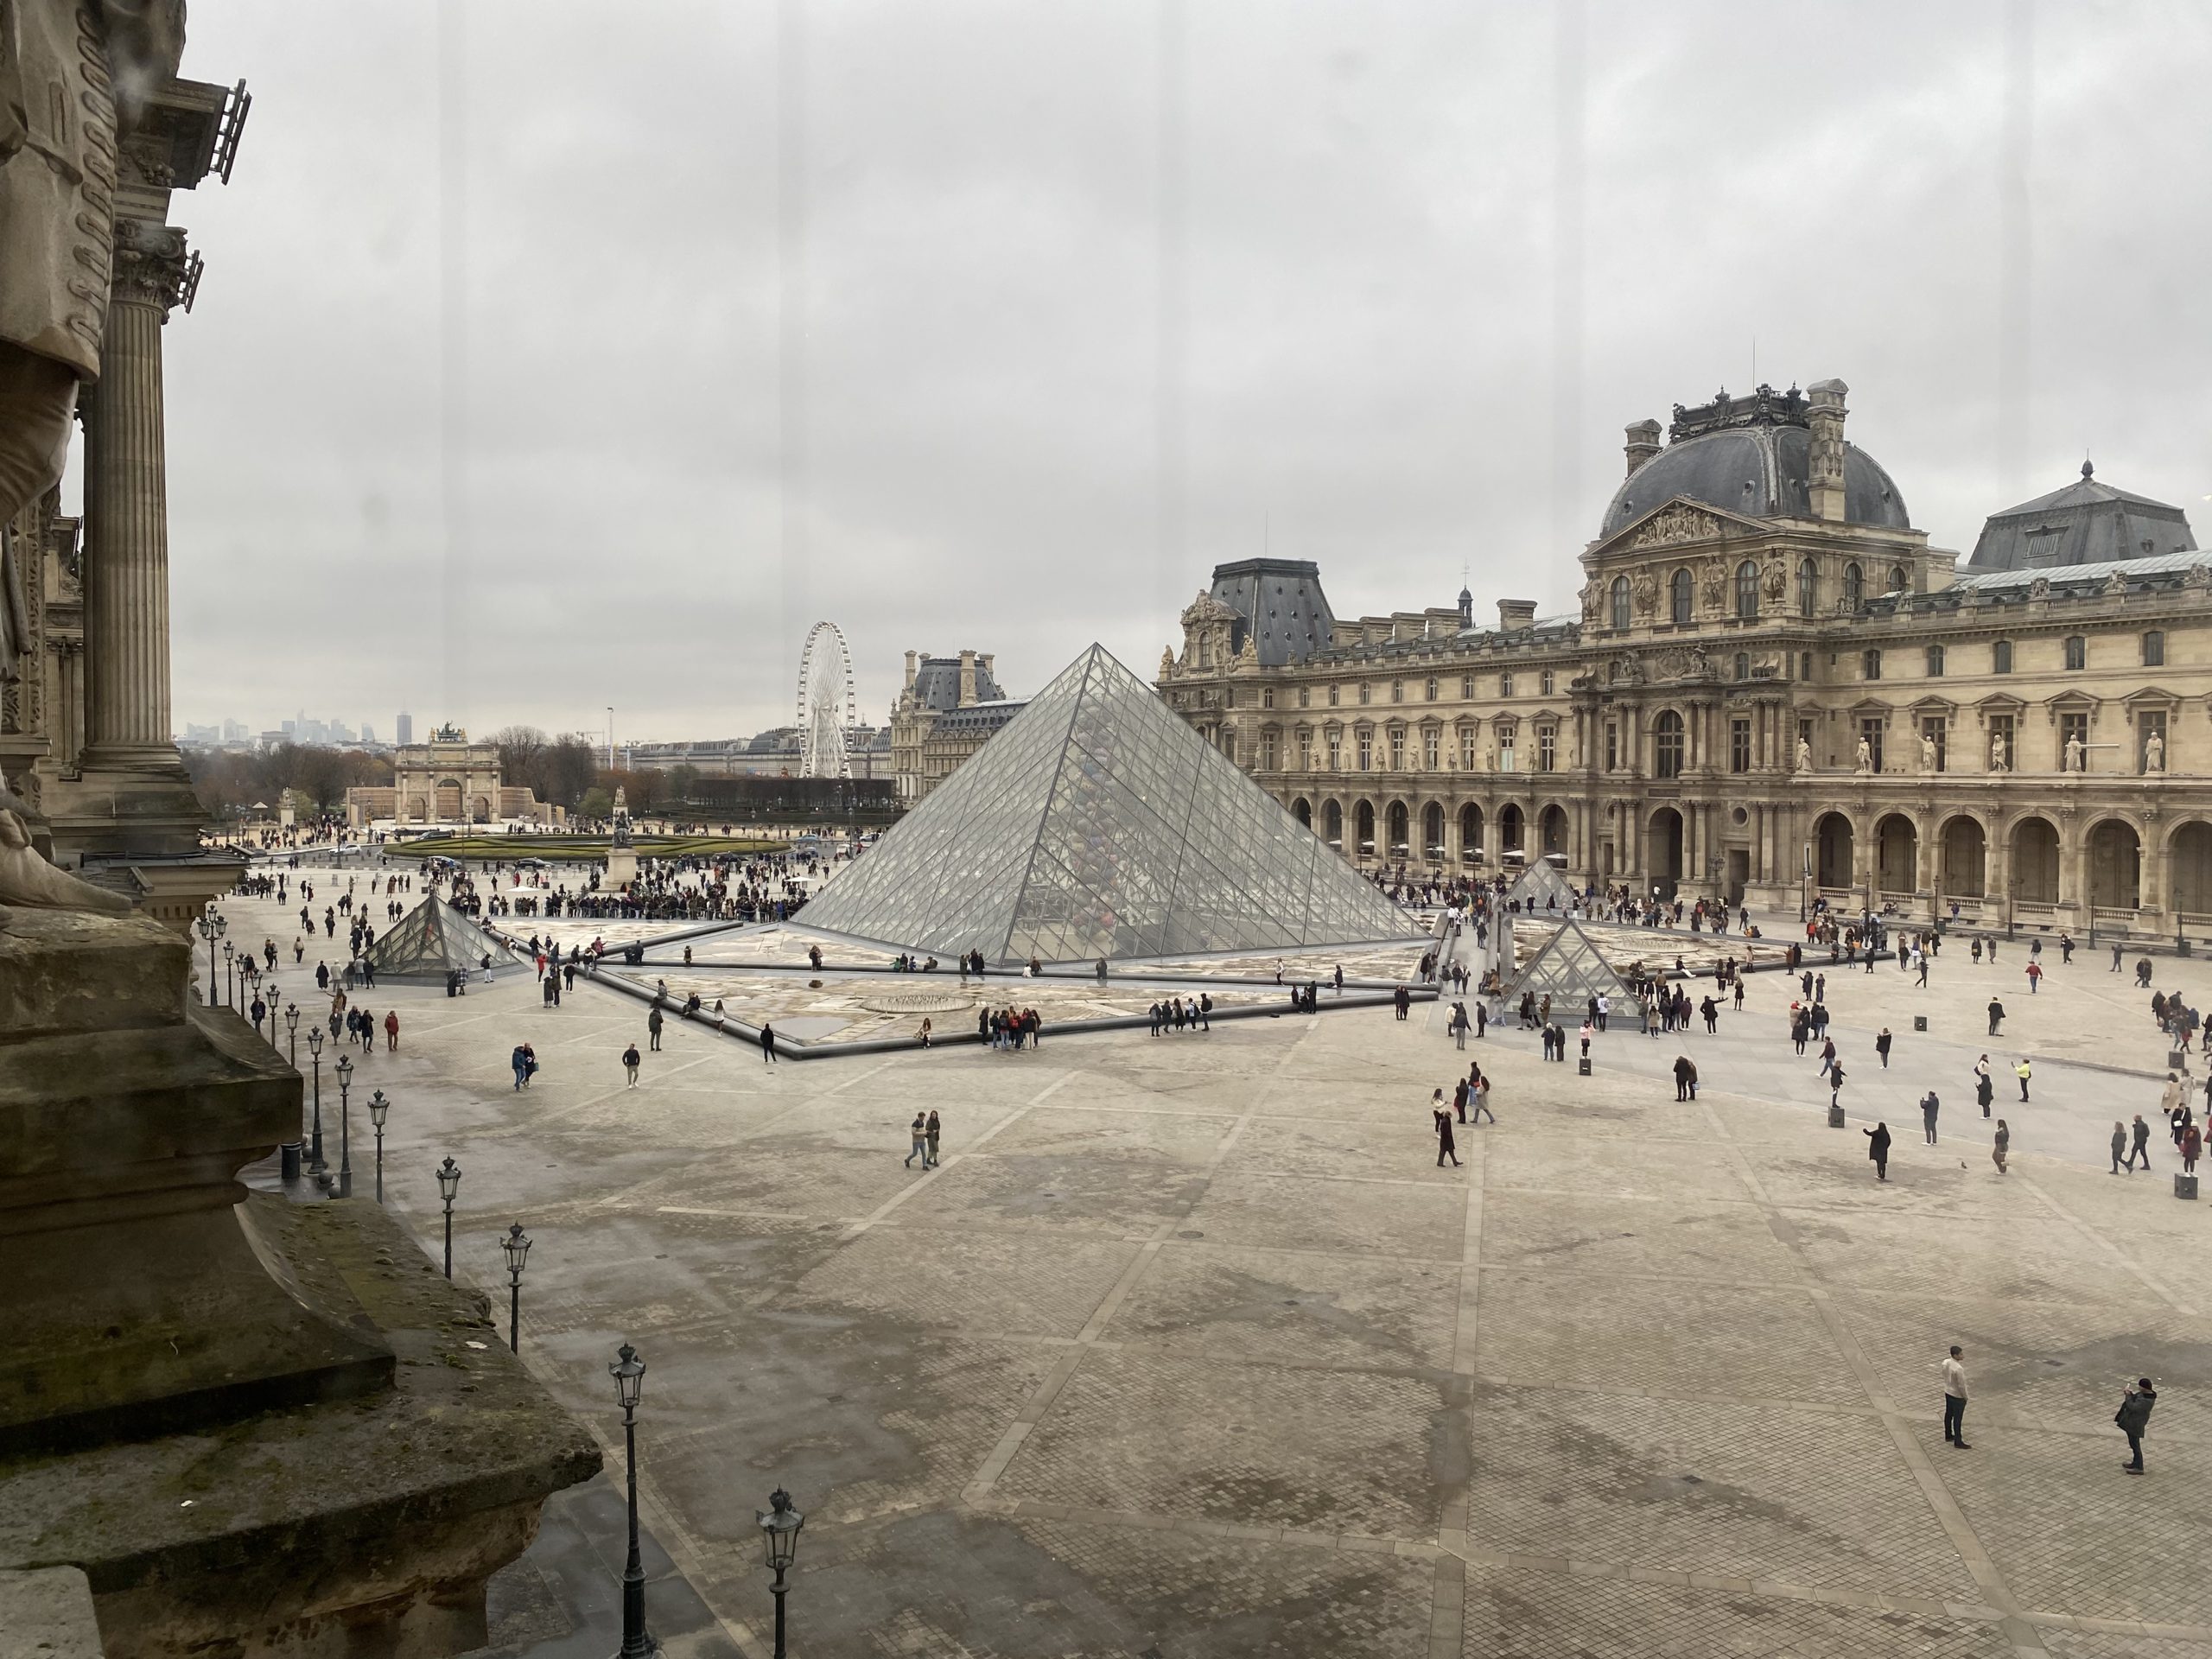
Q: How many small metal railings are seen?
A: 2